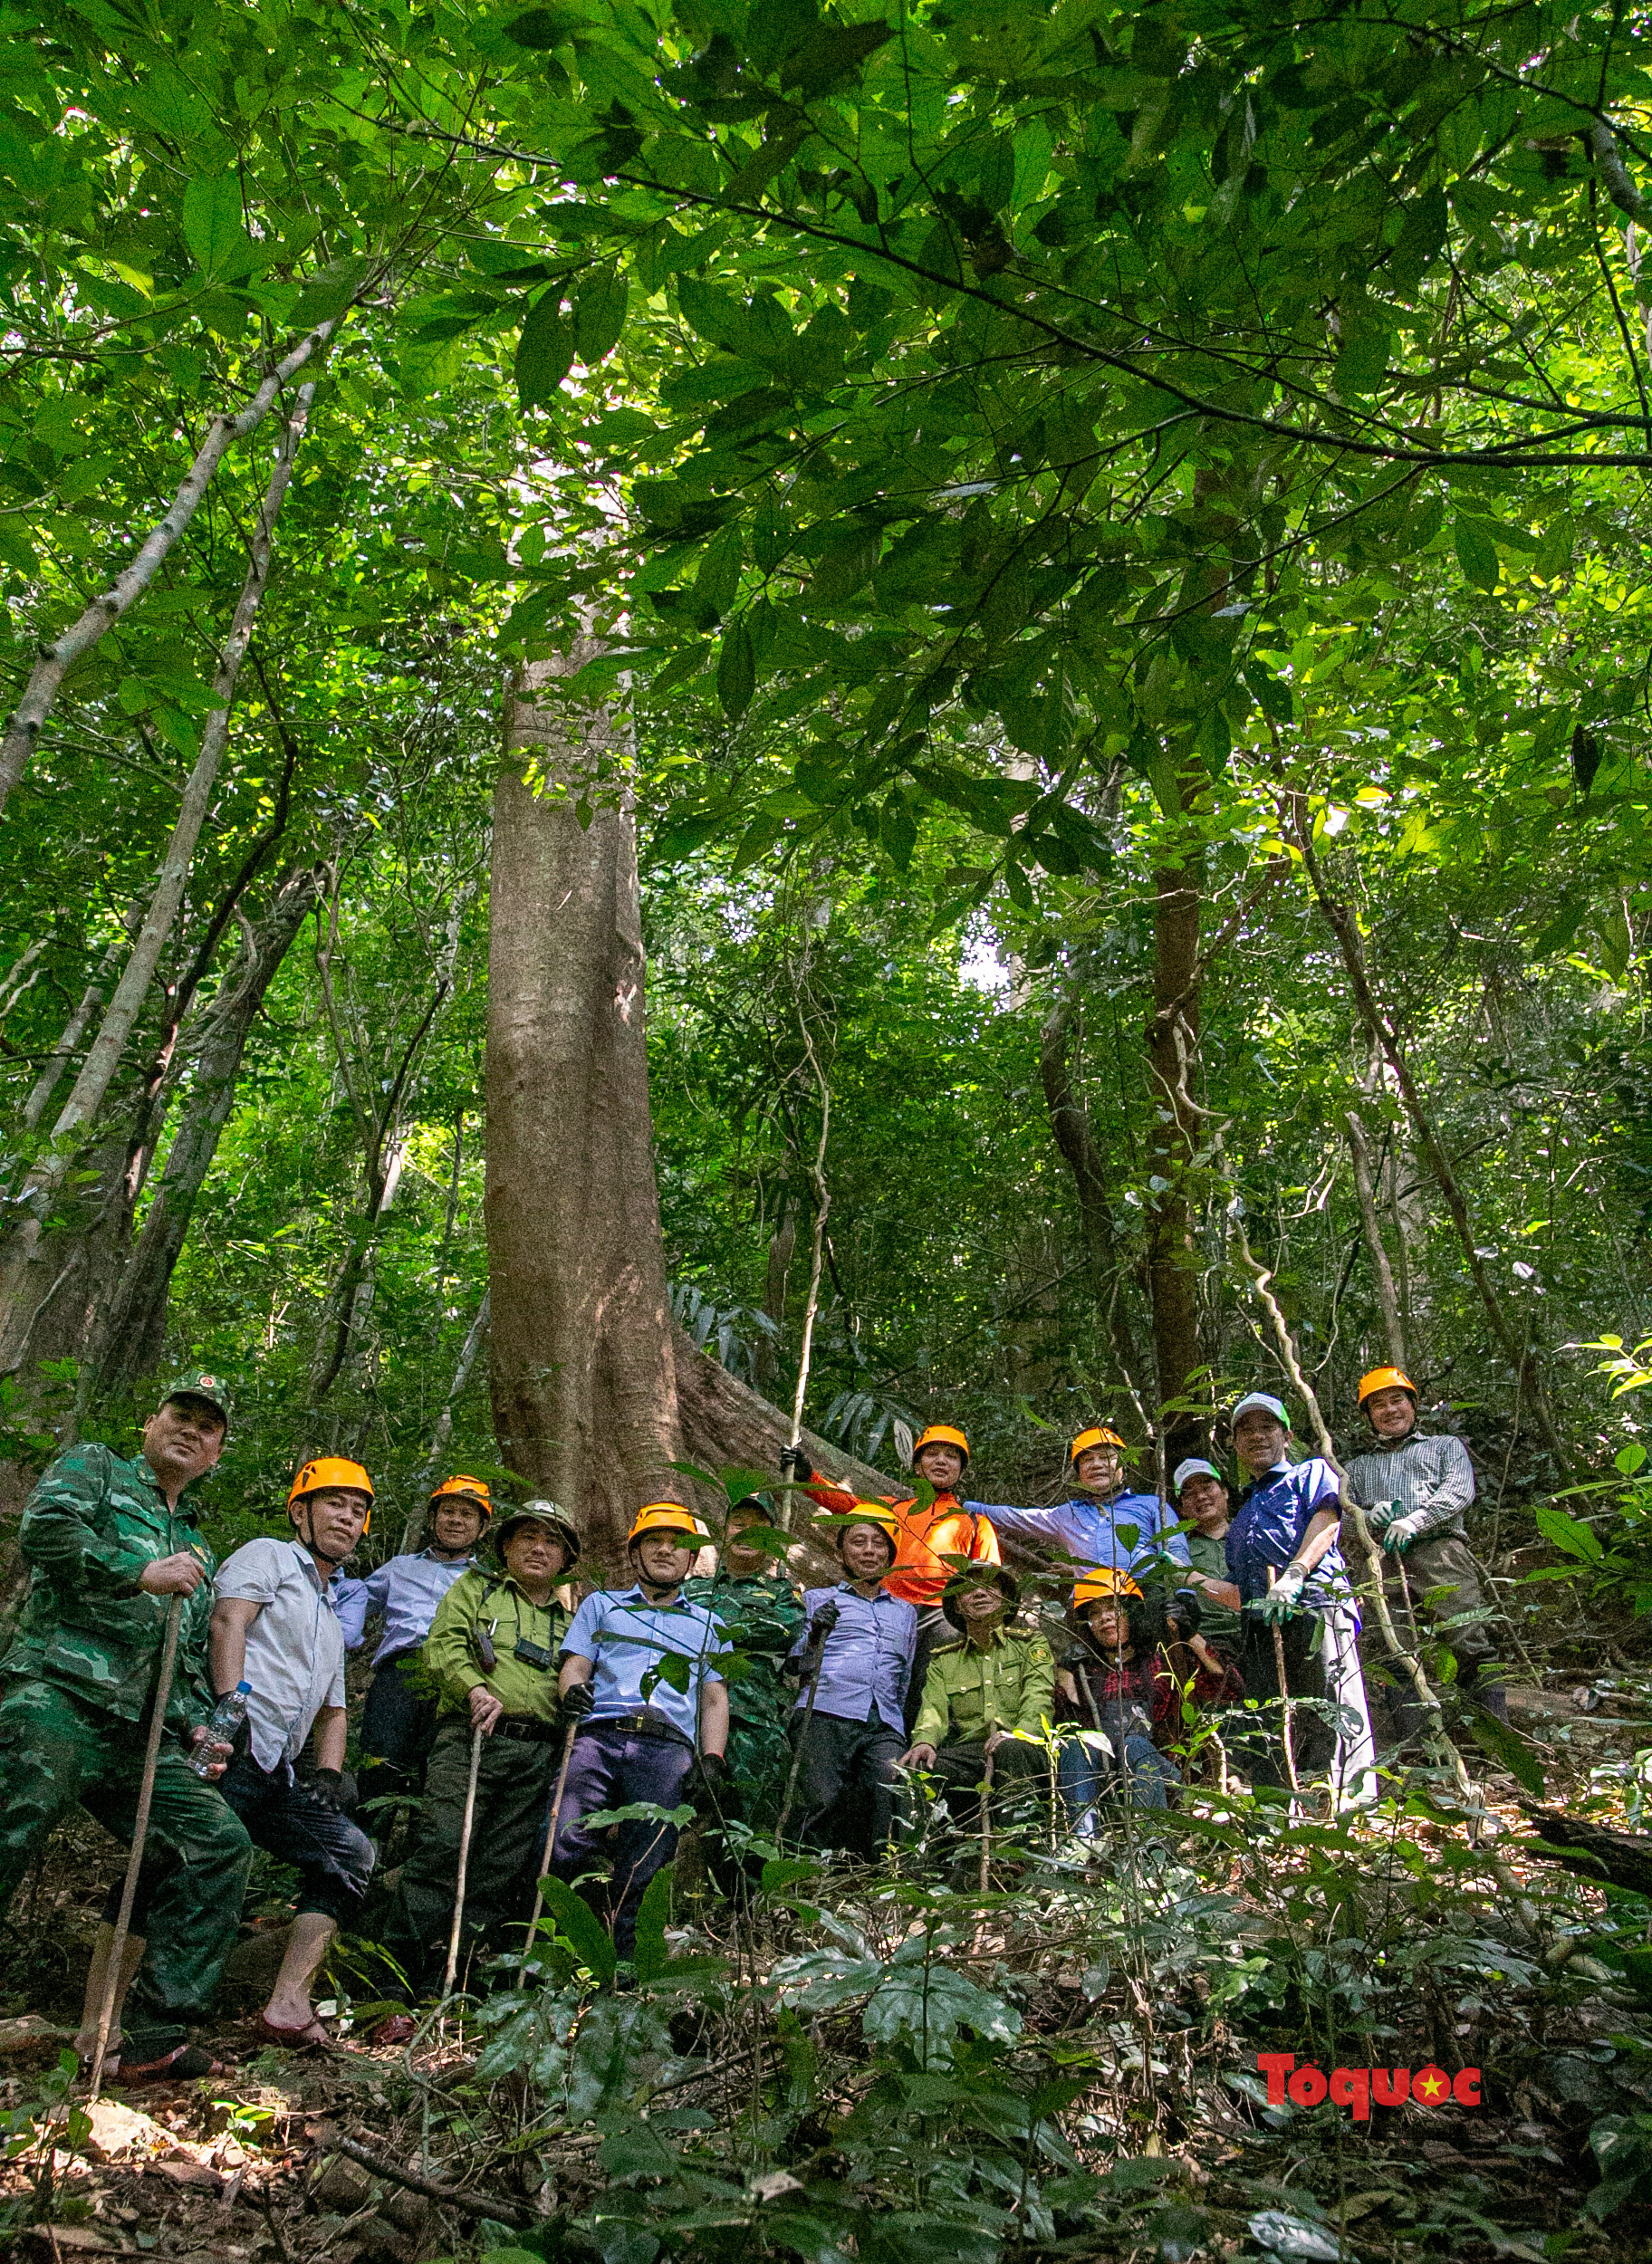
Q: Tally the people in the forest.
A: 15